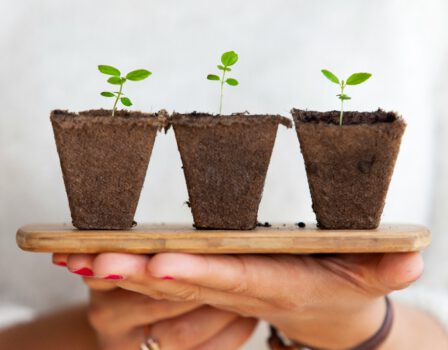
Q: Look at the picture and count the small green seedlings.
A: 3